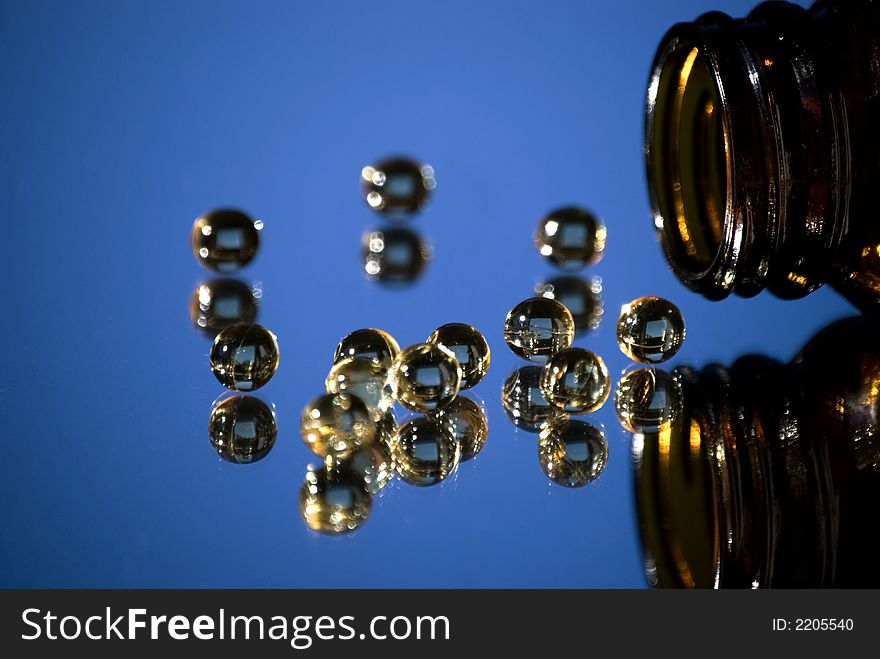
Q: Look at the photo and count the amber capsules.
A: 12